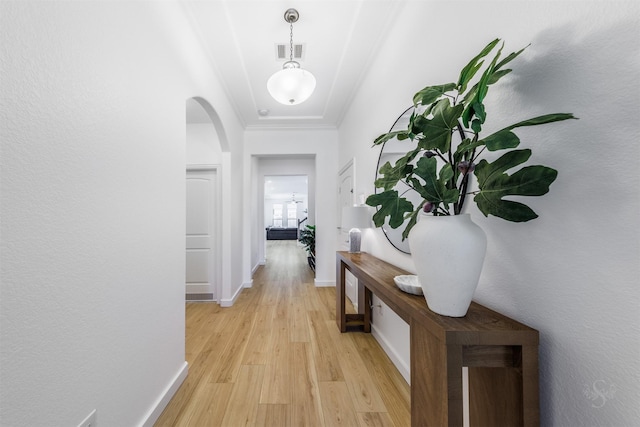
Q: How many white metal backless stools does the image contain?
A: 0